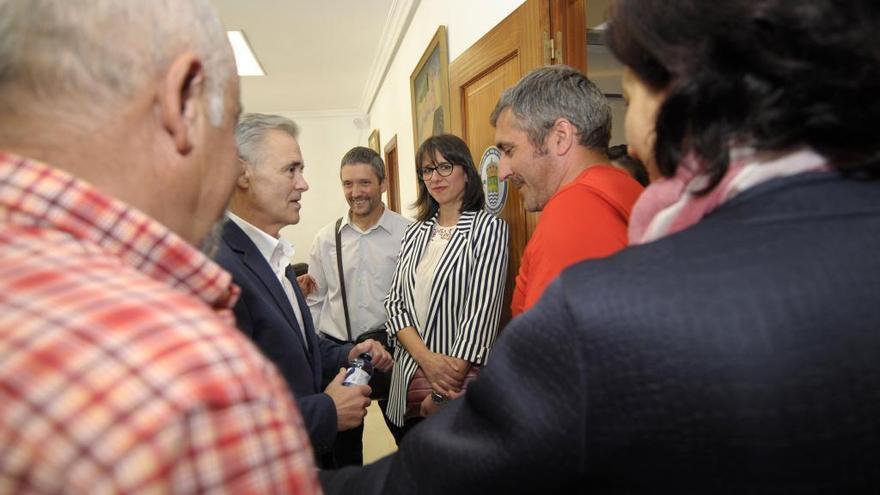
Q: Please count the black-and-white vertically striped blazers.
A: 1